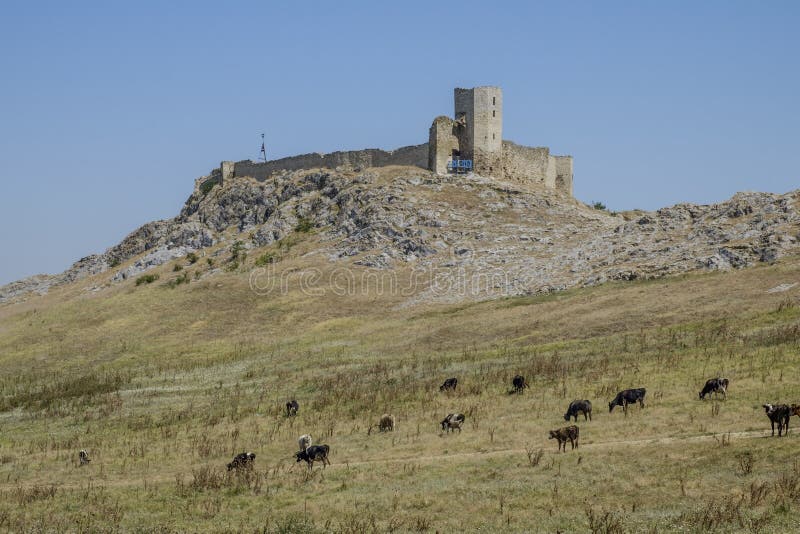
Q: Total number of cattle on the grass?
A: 15